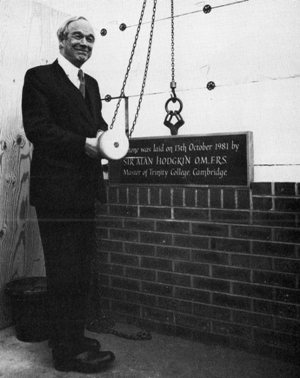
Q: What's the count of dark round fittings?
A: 5